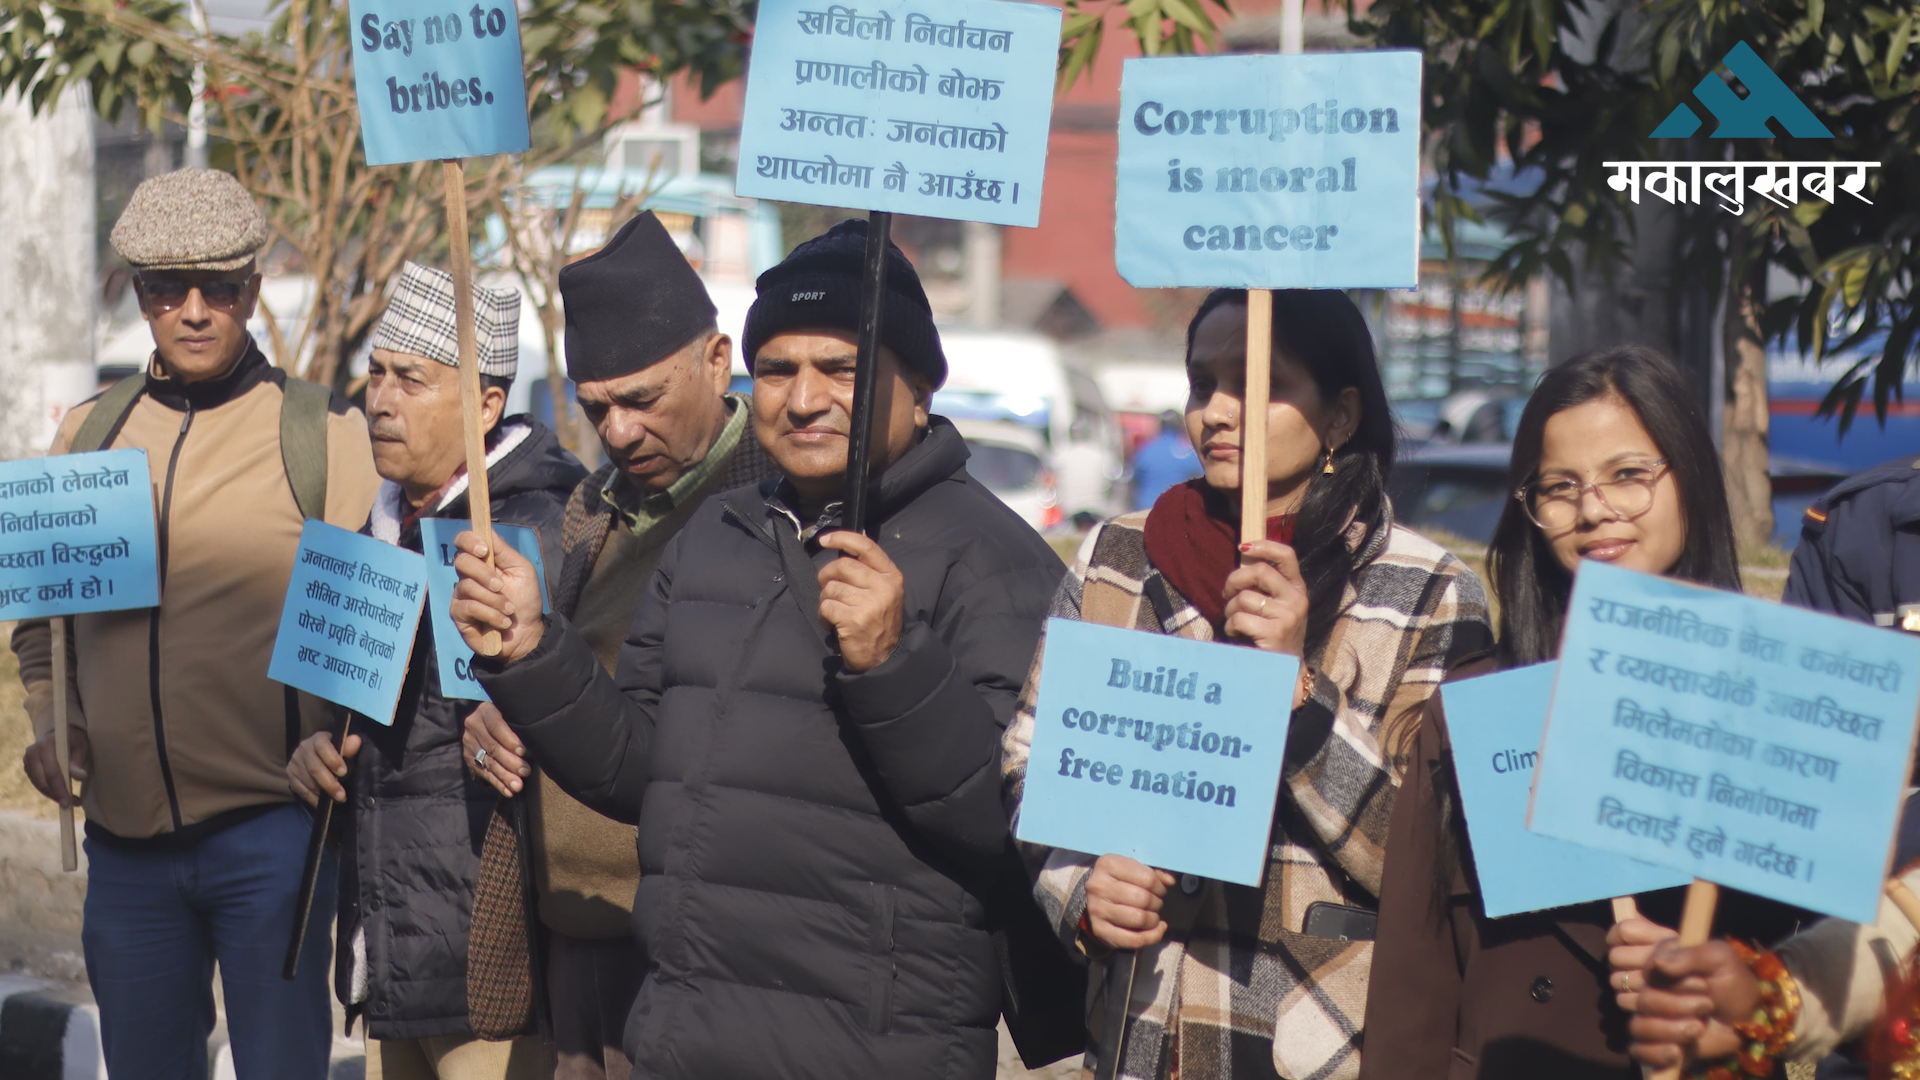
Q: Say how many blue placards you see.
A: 9